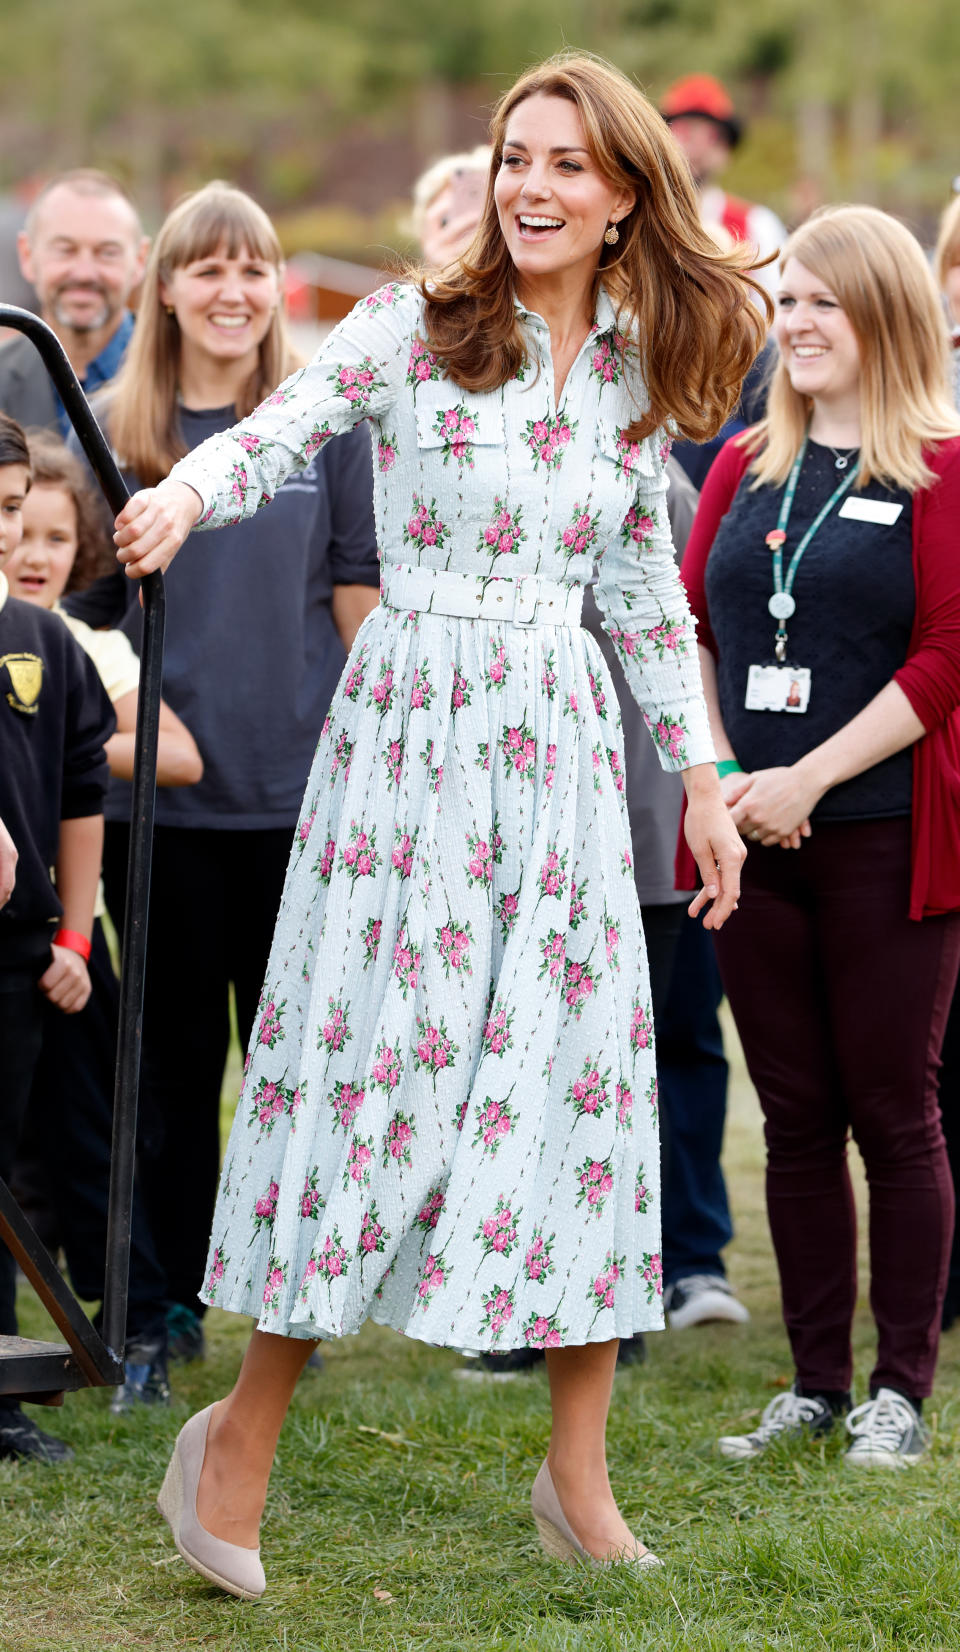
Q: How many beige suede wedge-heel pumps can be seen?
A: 2